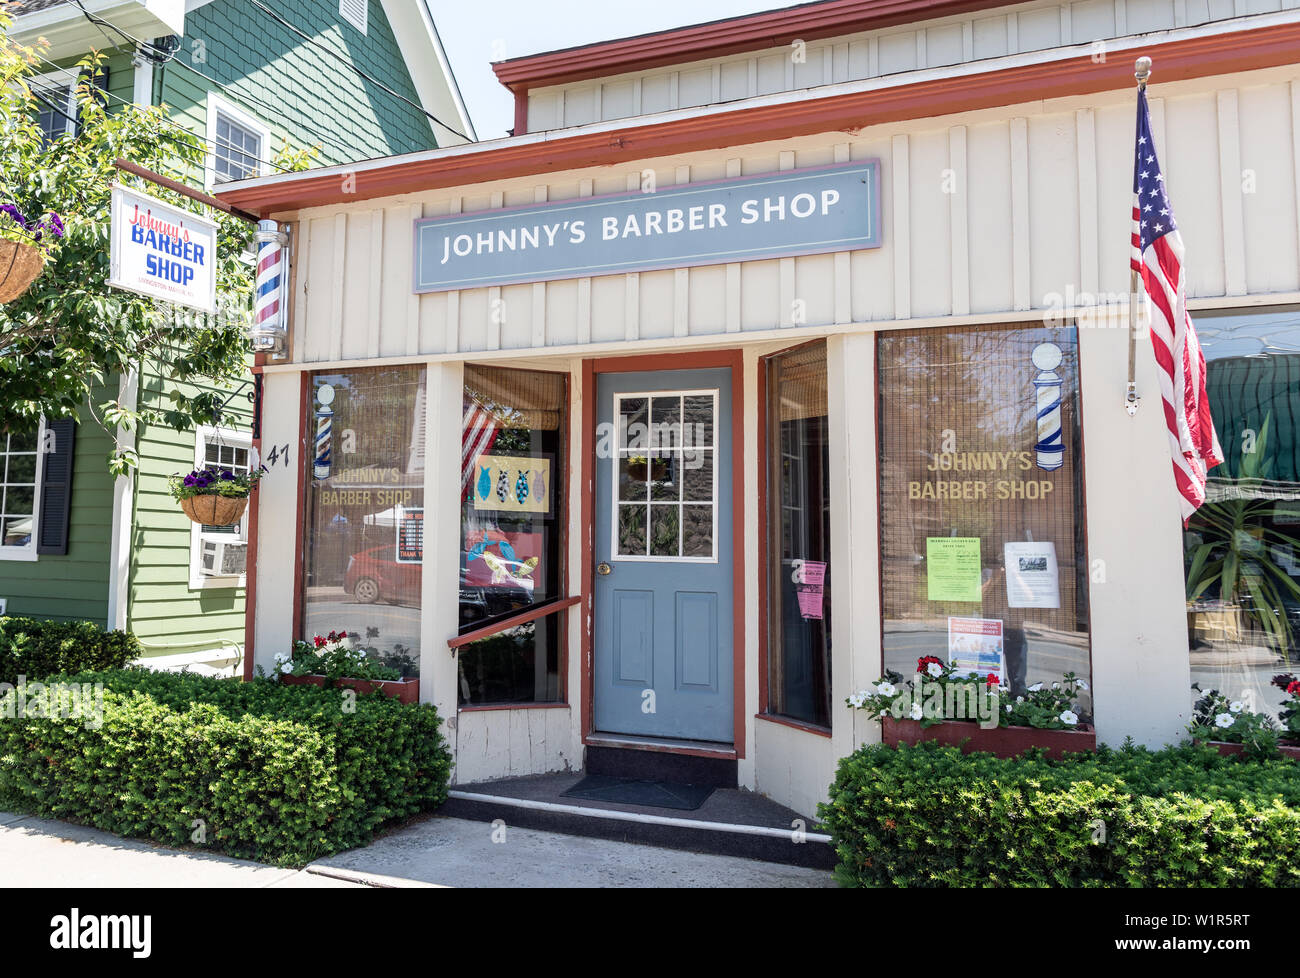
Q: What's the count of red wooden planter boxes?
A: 3